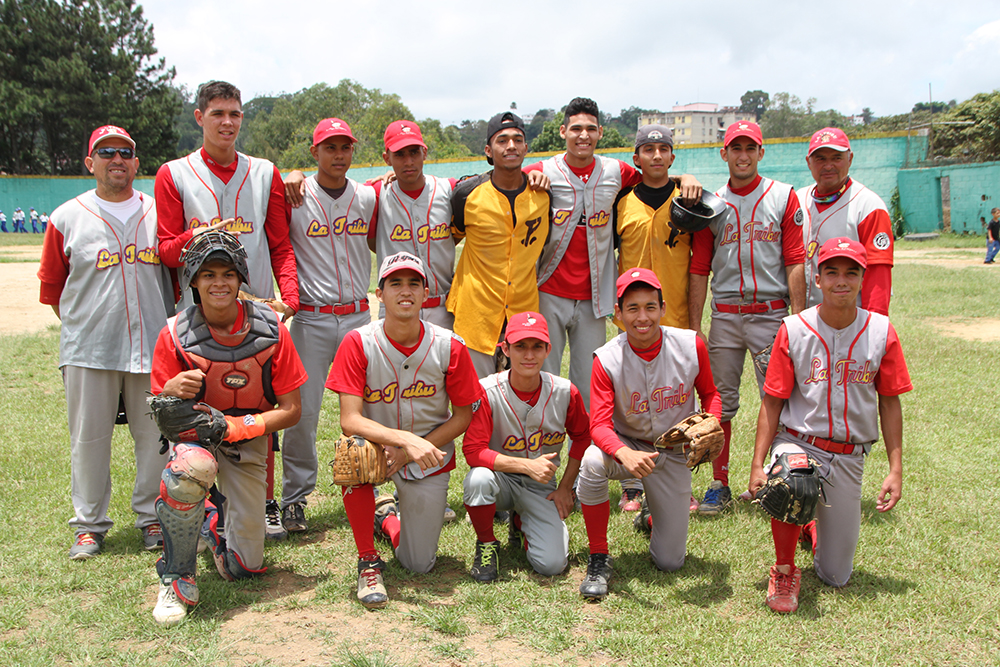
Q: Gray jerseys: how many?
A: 11